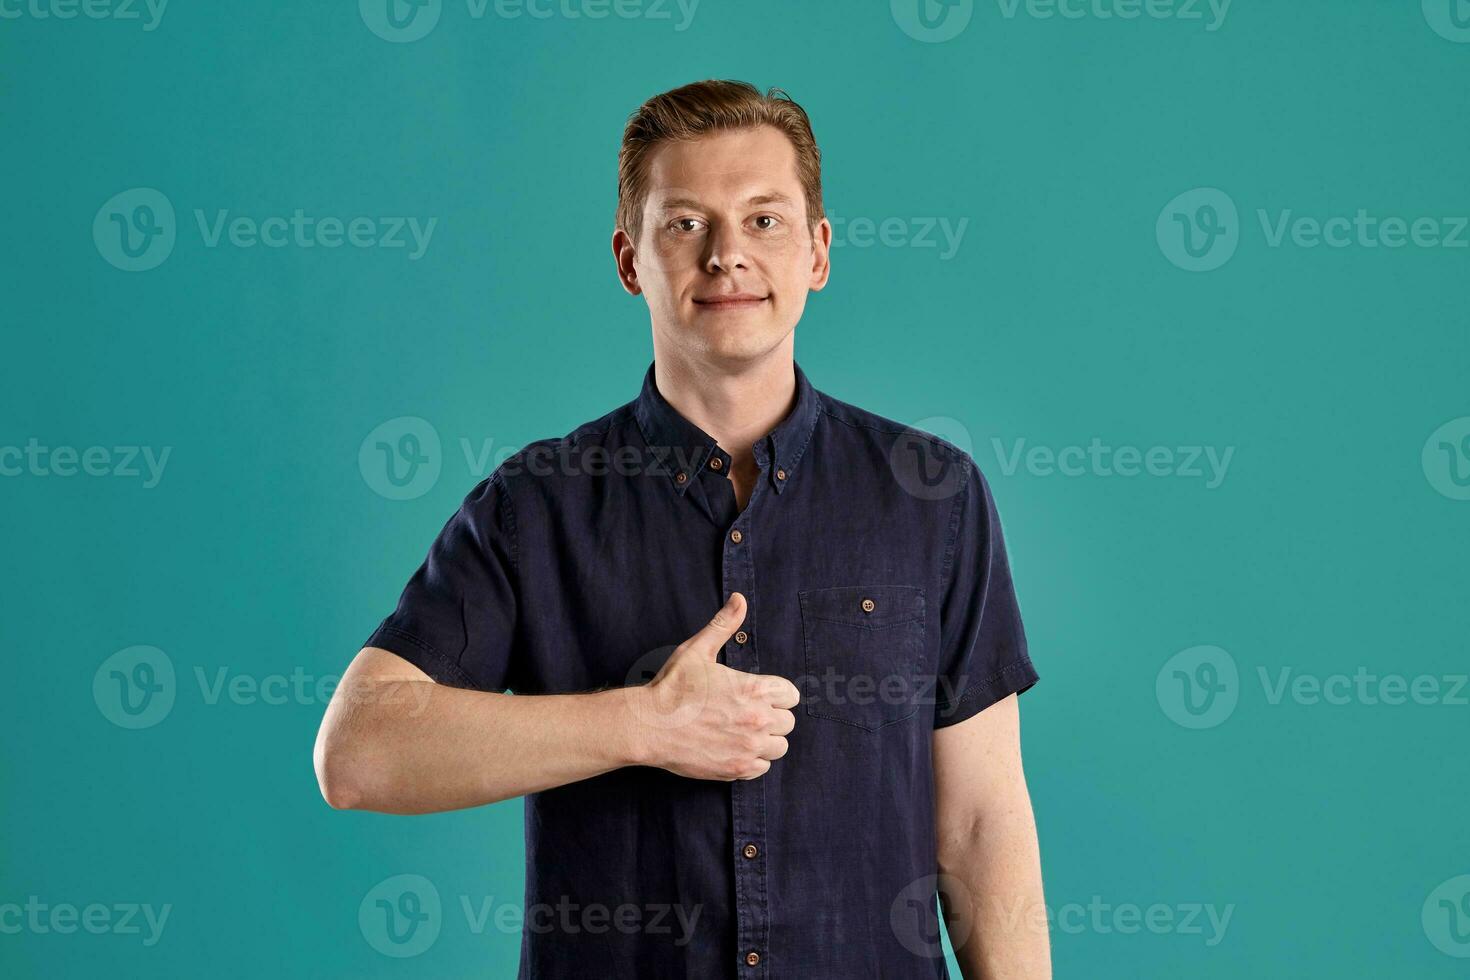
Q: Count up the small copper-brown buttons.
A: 8